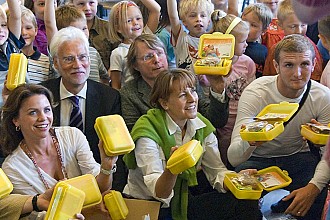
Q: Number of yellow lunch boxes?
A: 11